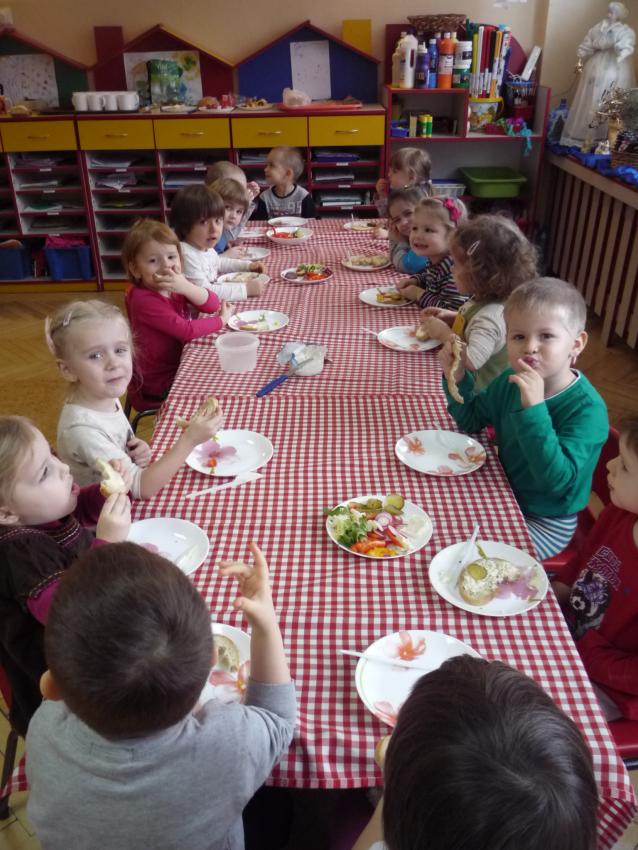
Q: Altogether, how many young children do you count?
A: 15